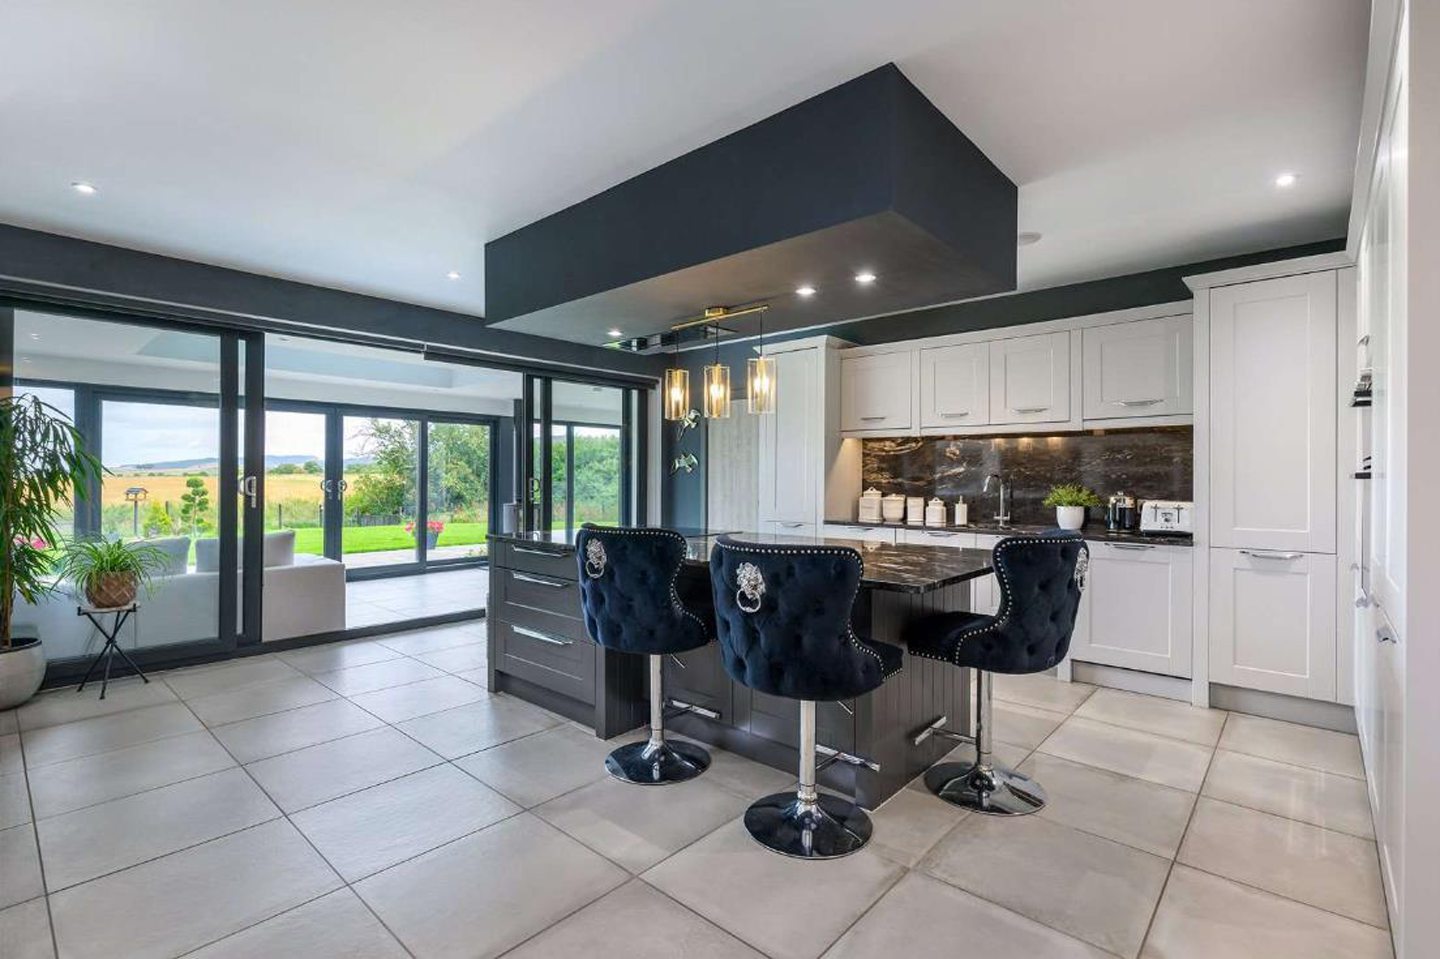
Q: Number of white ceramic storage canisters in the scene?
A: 4